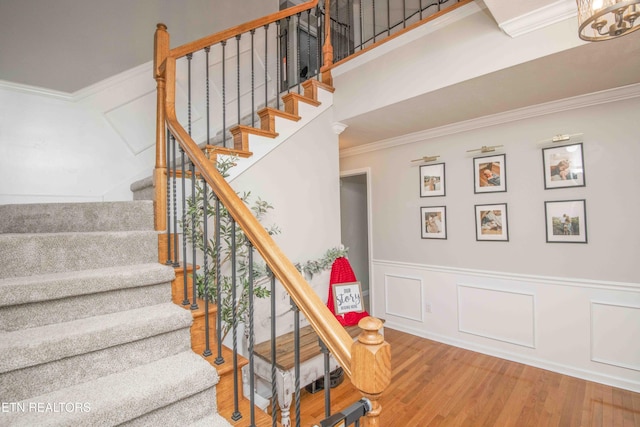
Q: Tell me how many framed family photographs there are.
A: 6